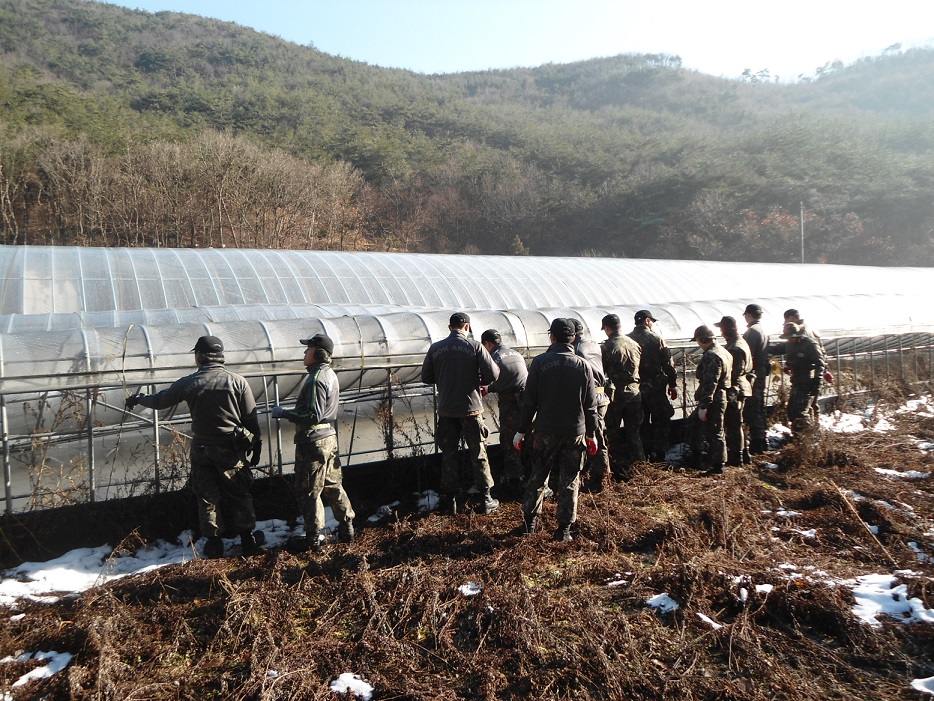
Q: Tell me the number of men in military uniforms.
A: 13